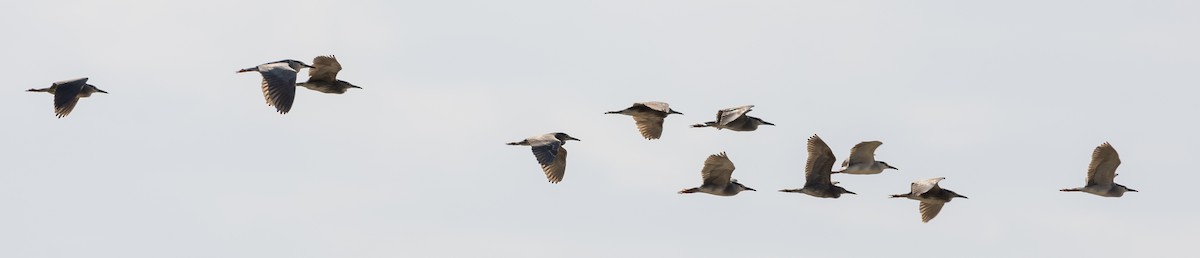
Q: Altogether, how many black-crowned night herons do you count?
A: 11